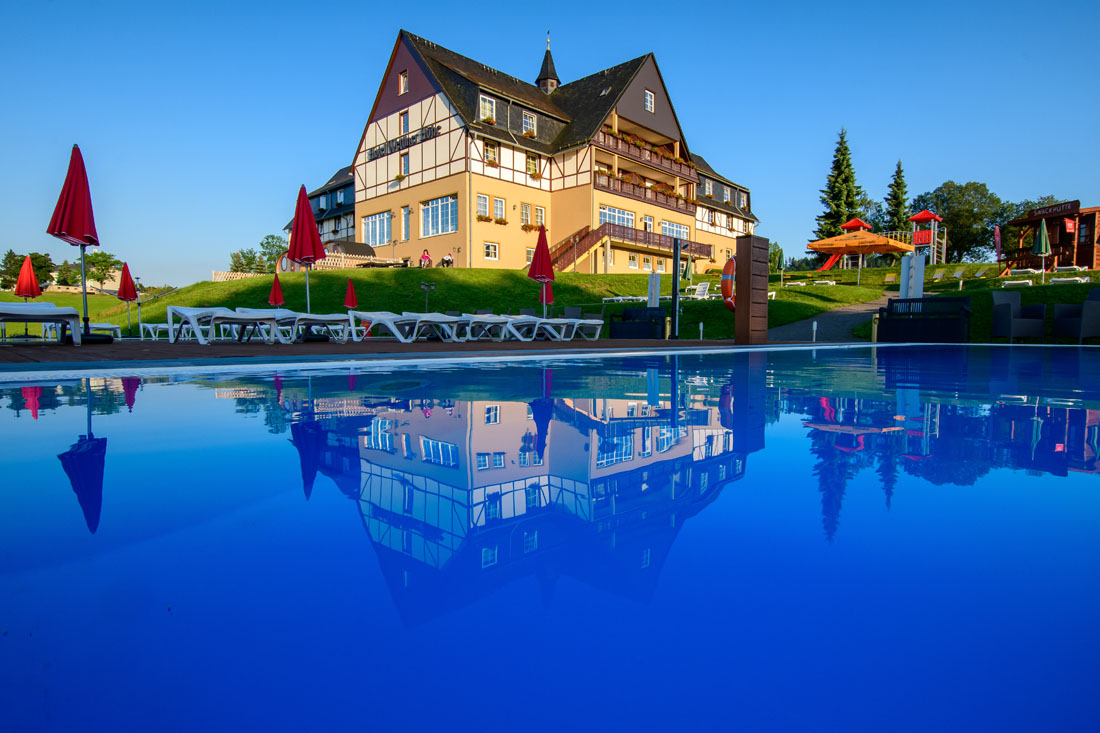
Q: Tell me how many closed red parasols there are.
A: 8